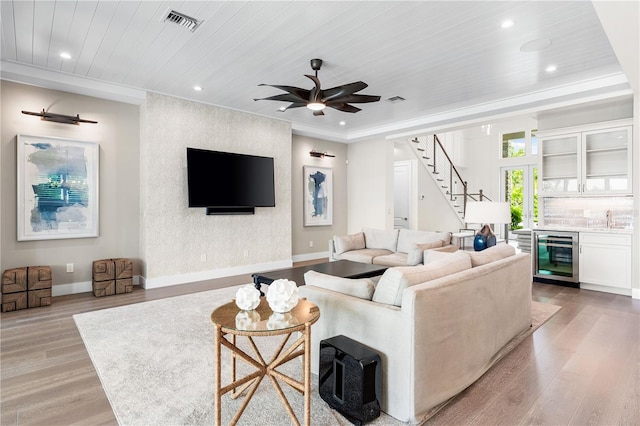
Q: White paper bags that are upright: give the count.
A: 0